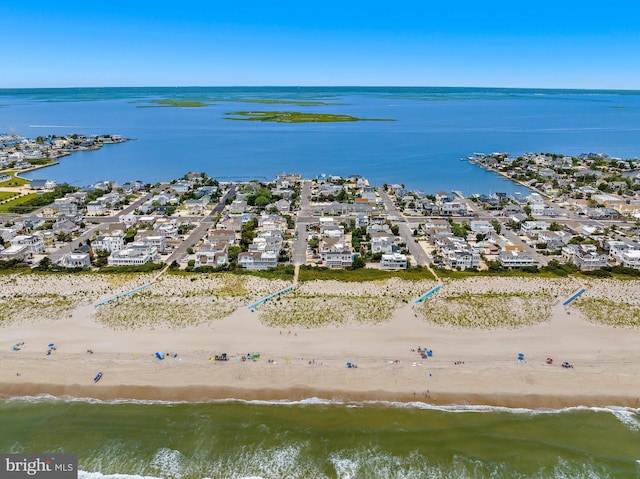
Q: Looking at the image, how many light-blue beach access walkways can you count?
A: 4